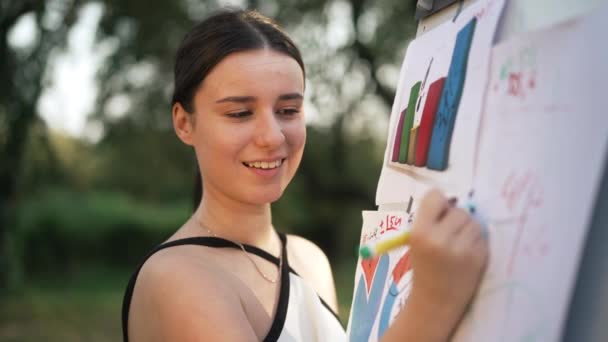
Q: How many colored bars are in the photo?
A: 5